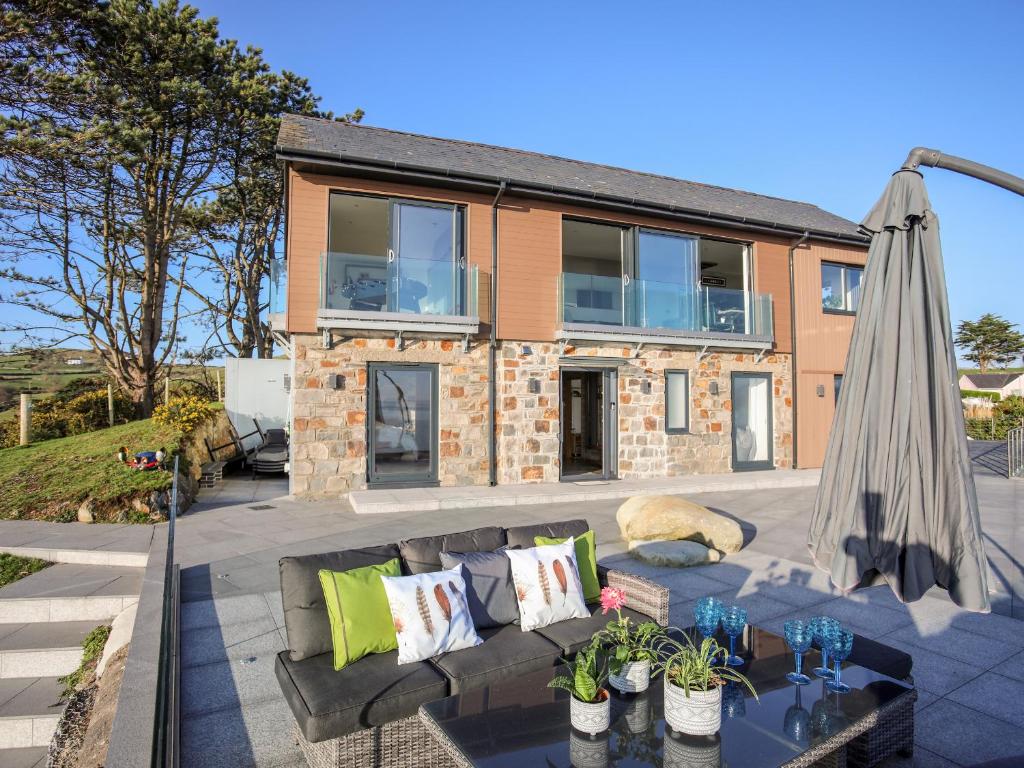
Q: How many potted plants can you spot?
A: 3